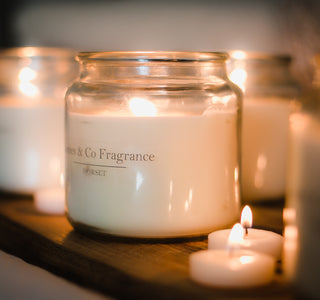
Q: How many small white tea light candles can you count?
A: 3